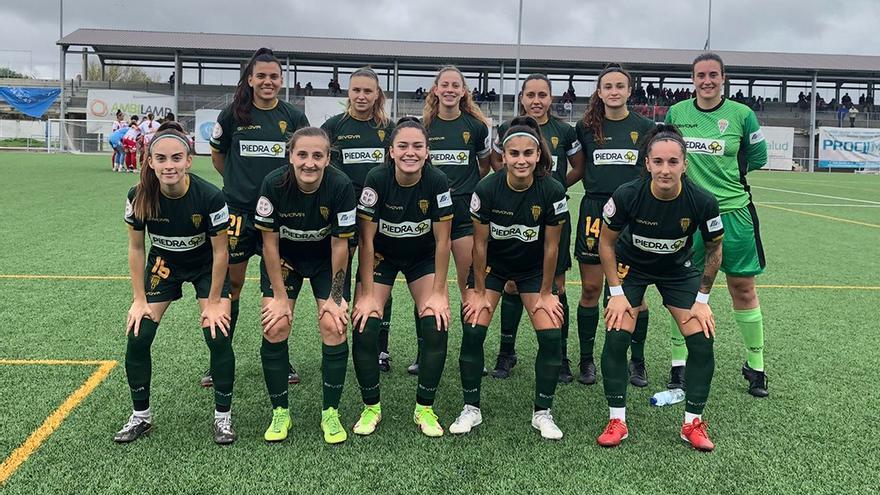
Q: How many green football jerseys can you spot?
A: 11